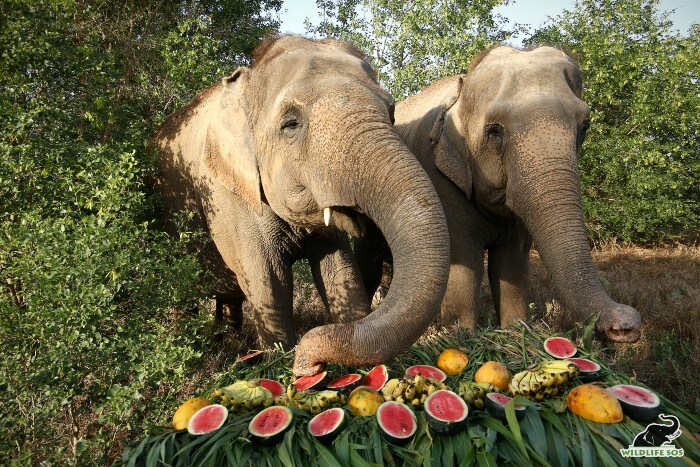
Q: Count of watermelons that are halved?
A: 15